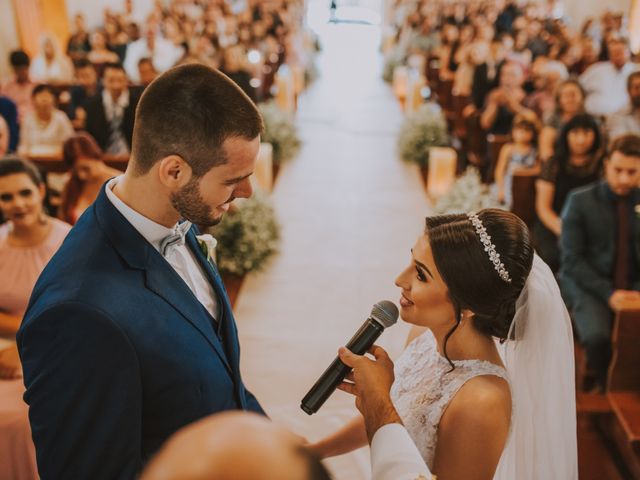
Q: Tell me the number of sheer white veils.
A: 1